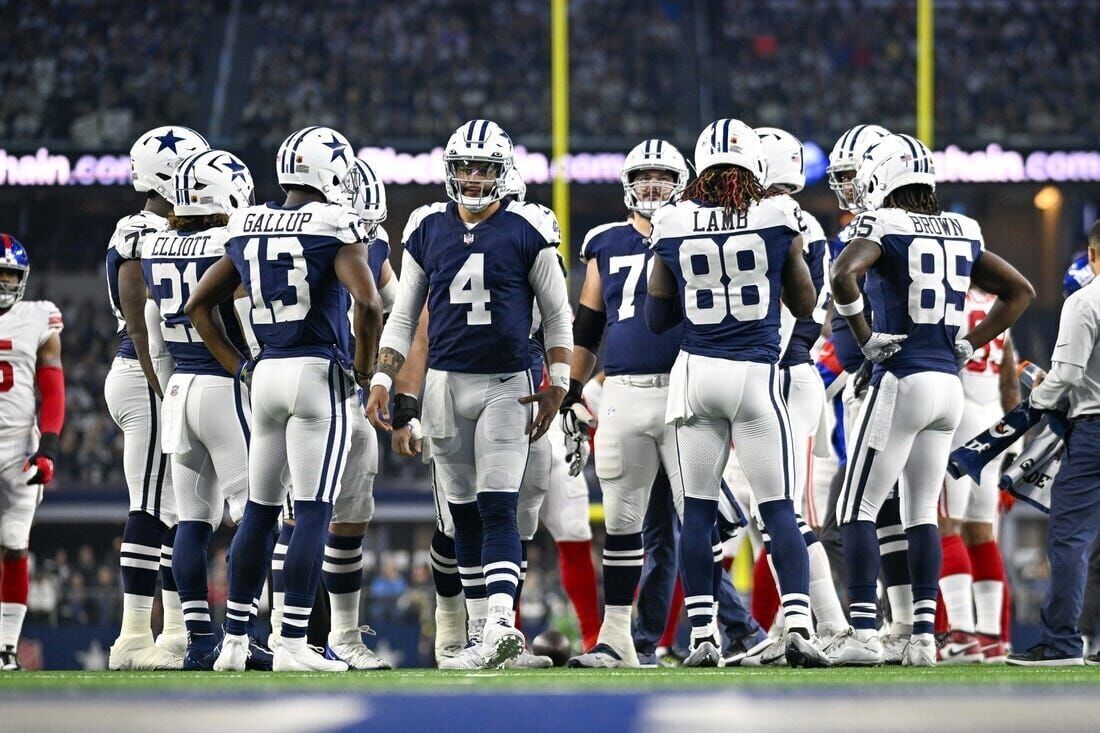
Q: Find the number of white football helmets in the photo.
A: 11